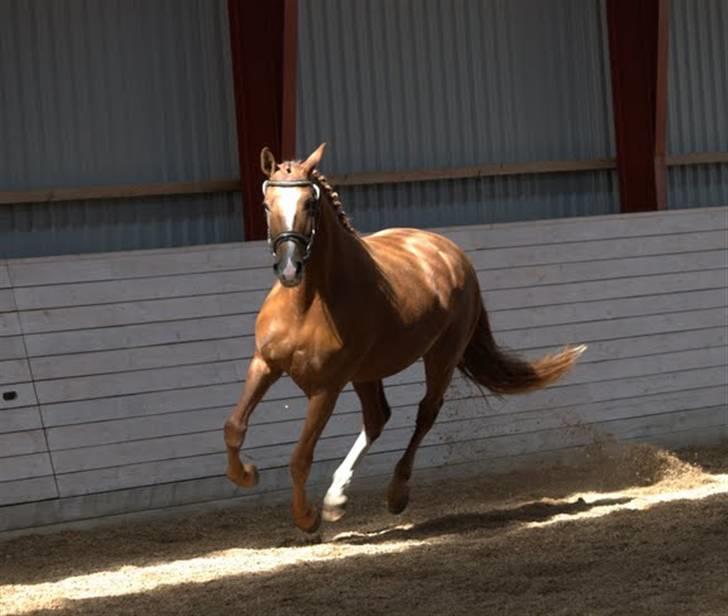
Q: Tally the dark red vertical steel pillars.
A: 2